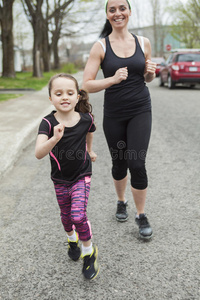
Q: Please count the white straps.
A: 2